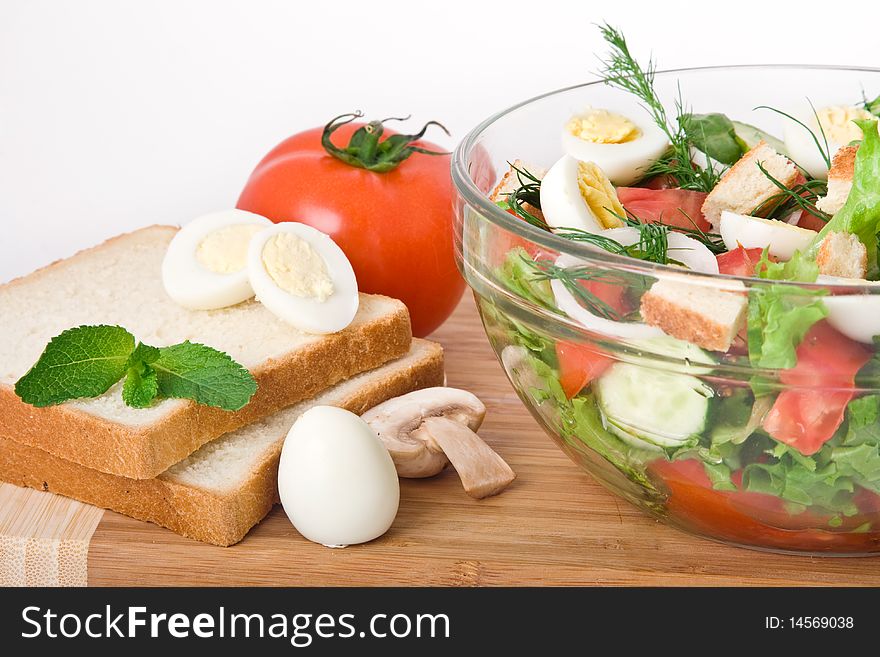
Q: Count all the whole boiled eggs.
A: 1